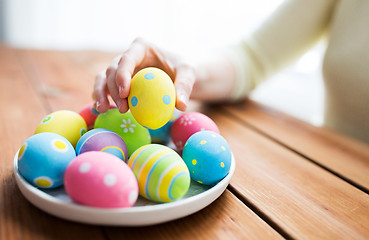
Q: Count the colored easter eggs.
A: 11